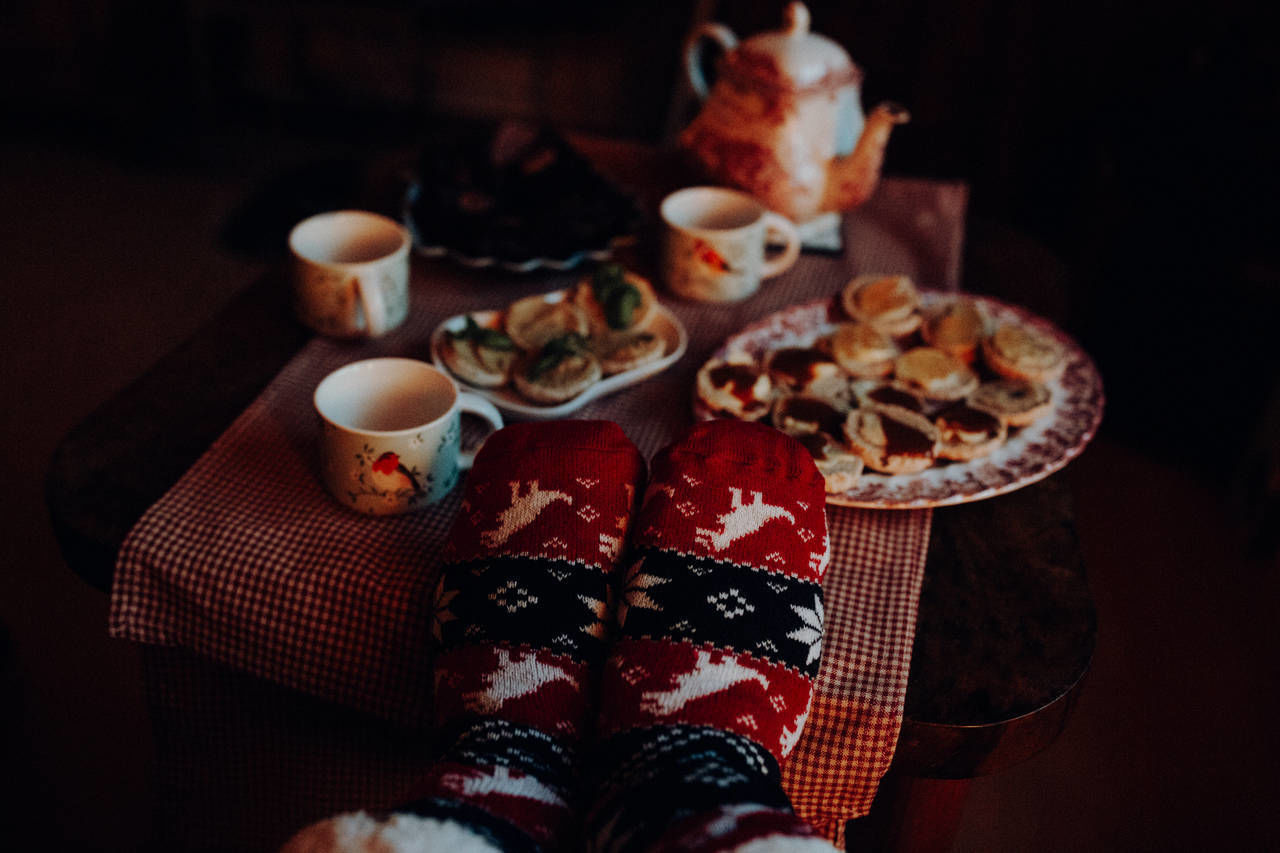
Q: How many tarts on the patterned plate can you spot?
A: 13